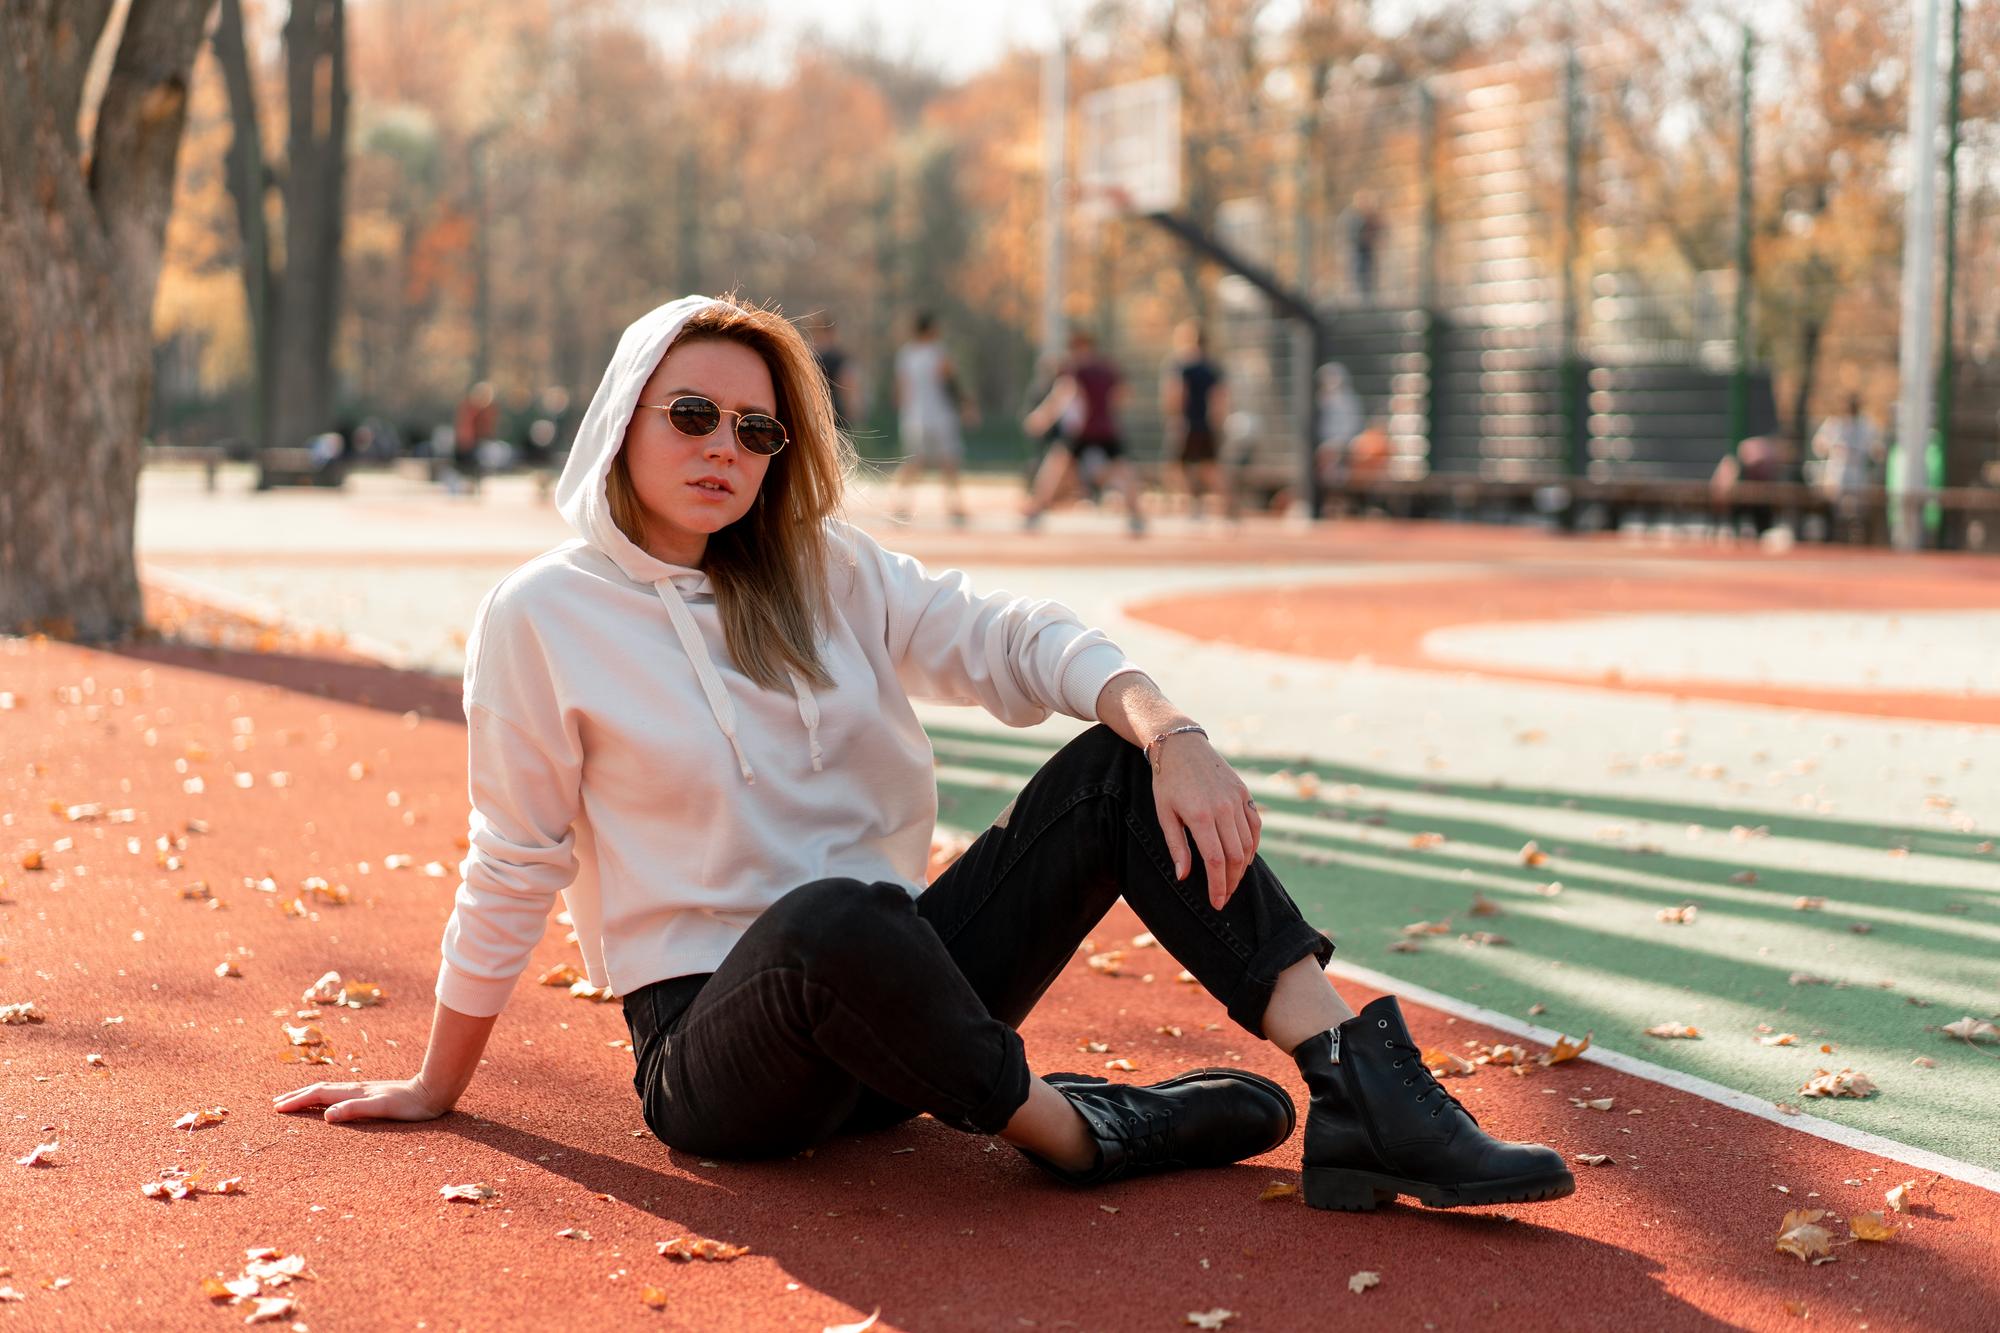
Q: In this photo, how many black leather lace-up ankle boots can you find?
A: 2